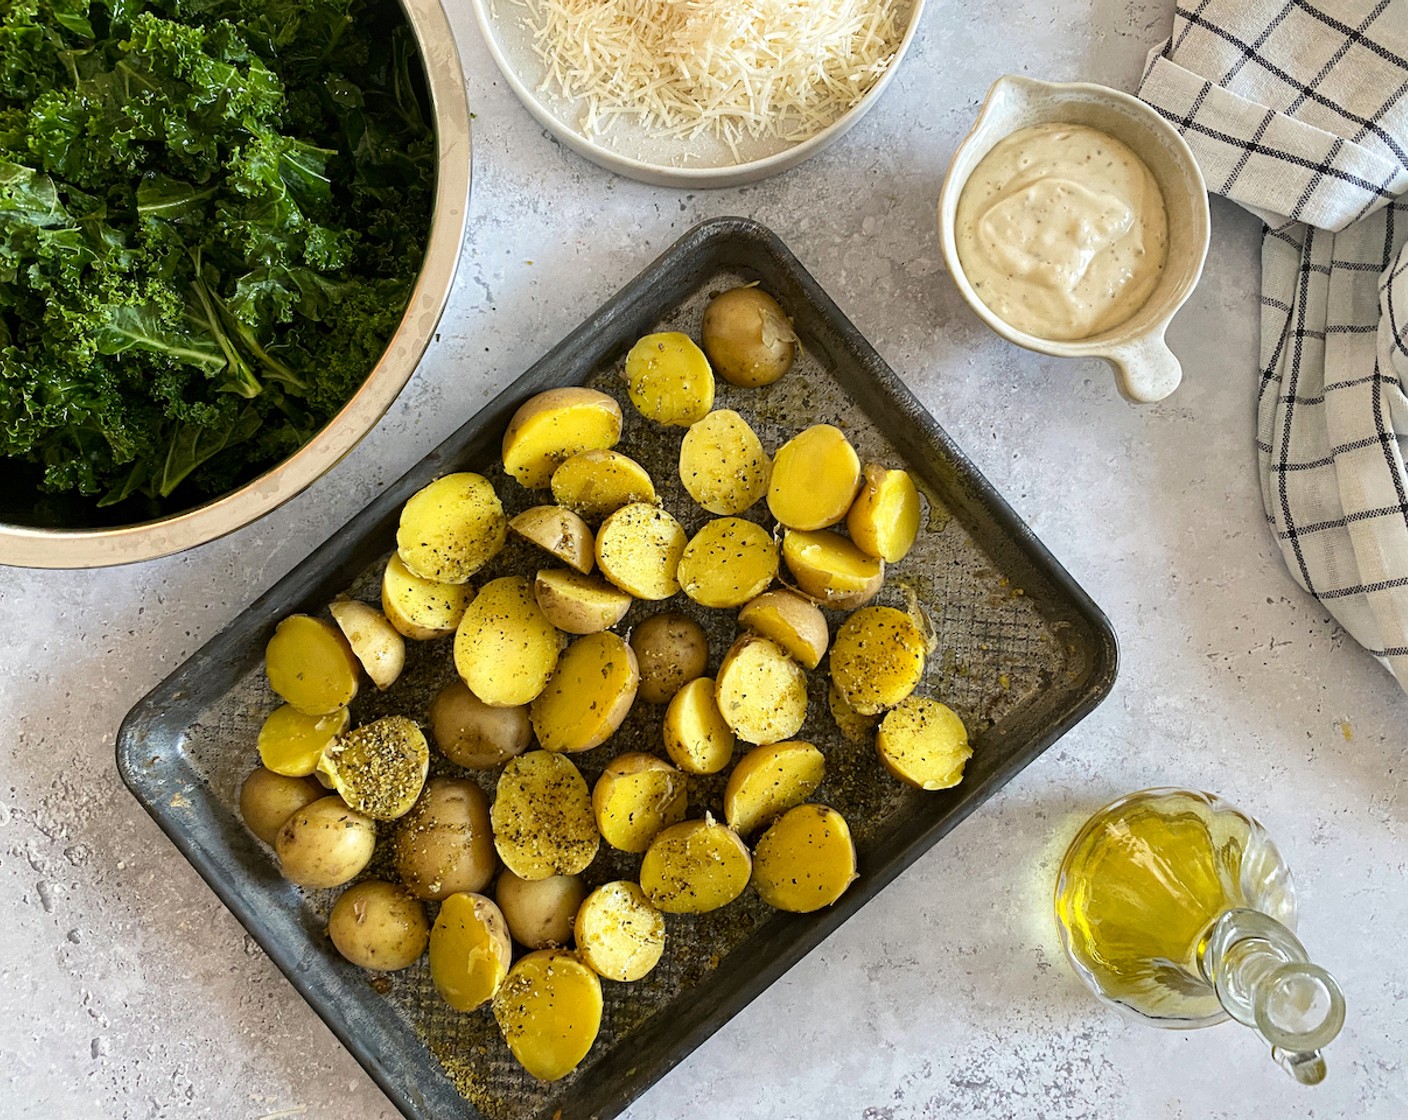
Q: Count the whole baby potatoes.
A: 8